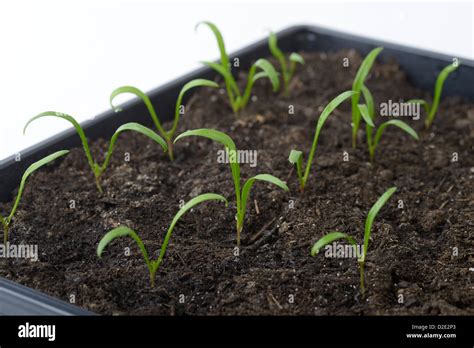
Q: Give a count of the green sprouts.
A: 12